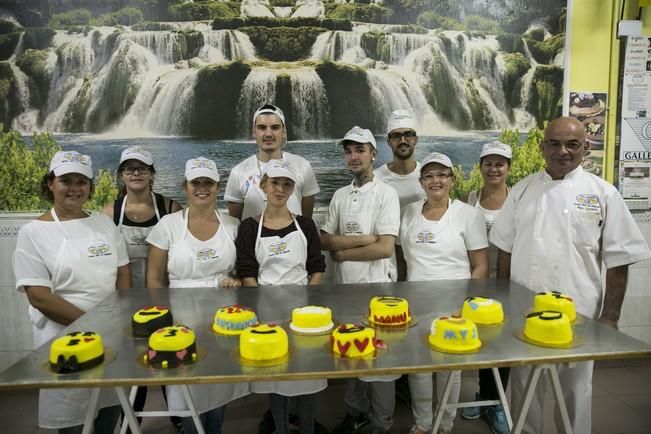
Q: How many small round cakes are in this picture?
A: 12